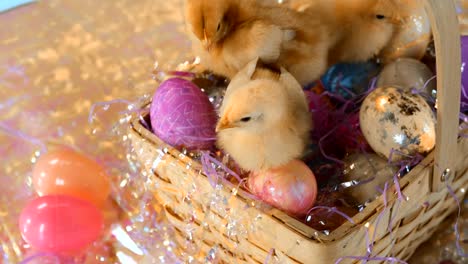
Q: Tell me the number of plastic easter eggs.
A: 2